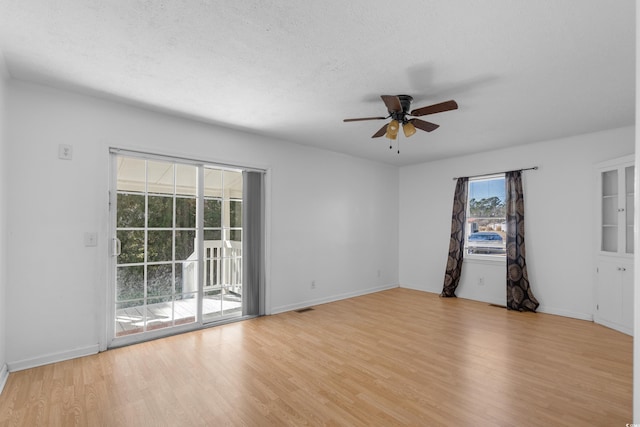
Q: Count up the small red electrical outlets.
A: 0